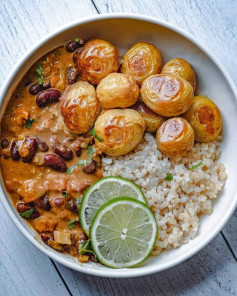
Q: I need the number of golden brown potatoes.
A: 10